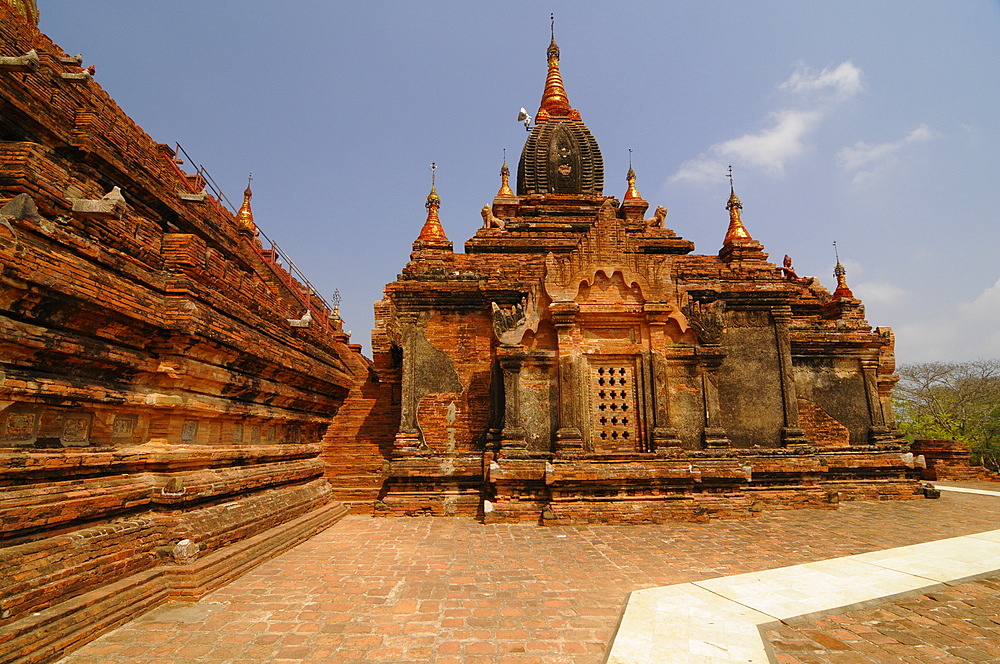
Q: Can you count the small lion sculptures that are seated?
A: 2